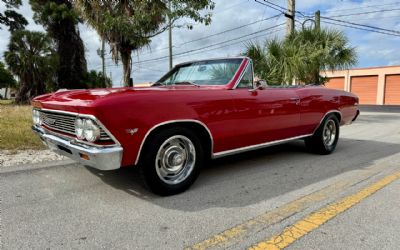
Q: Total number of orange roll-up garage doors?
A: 3